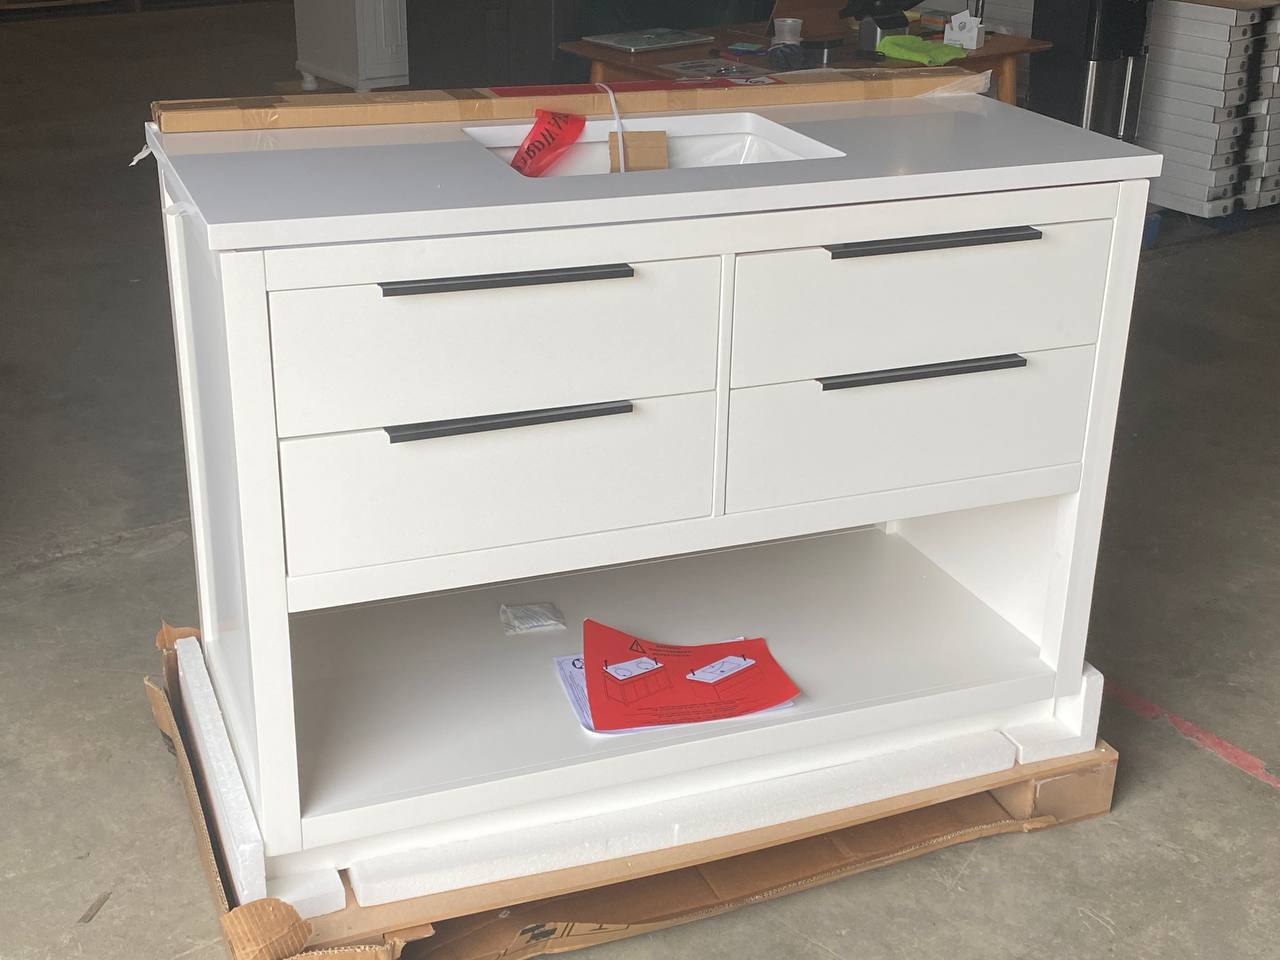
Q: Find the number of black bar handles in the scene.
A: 4